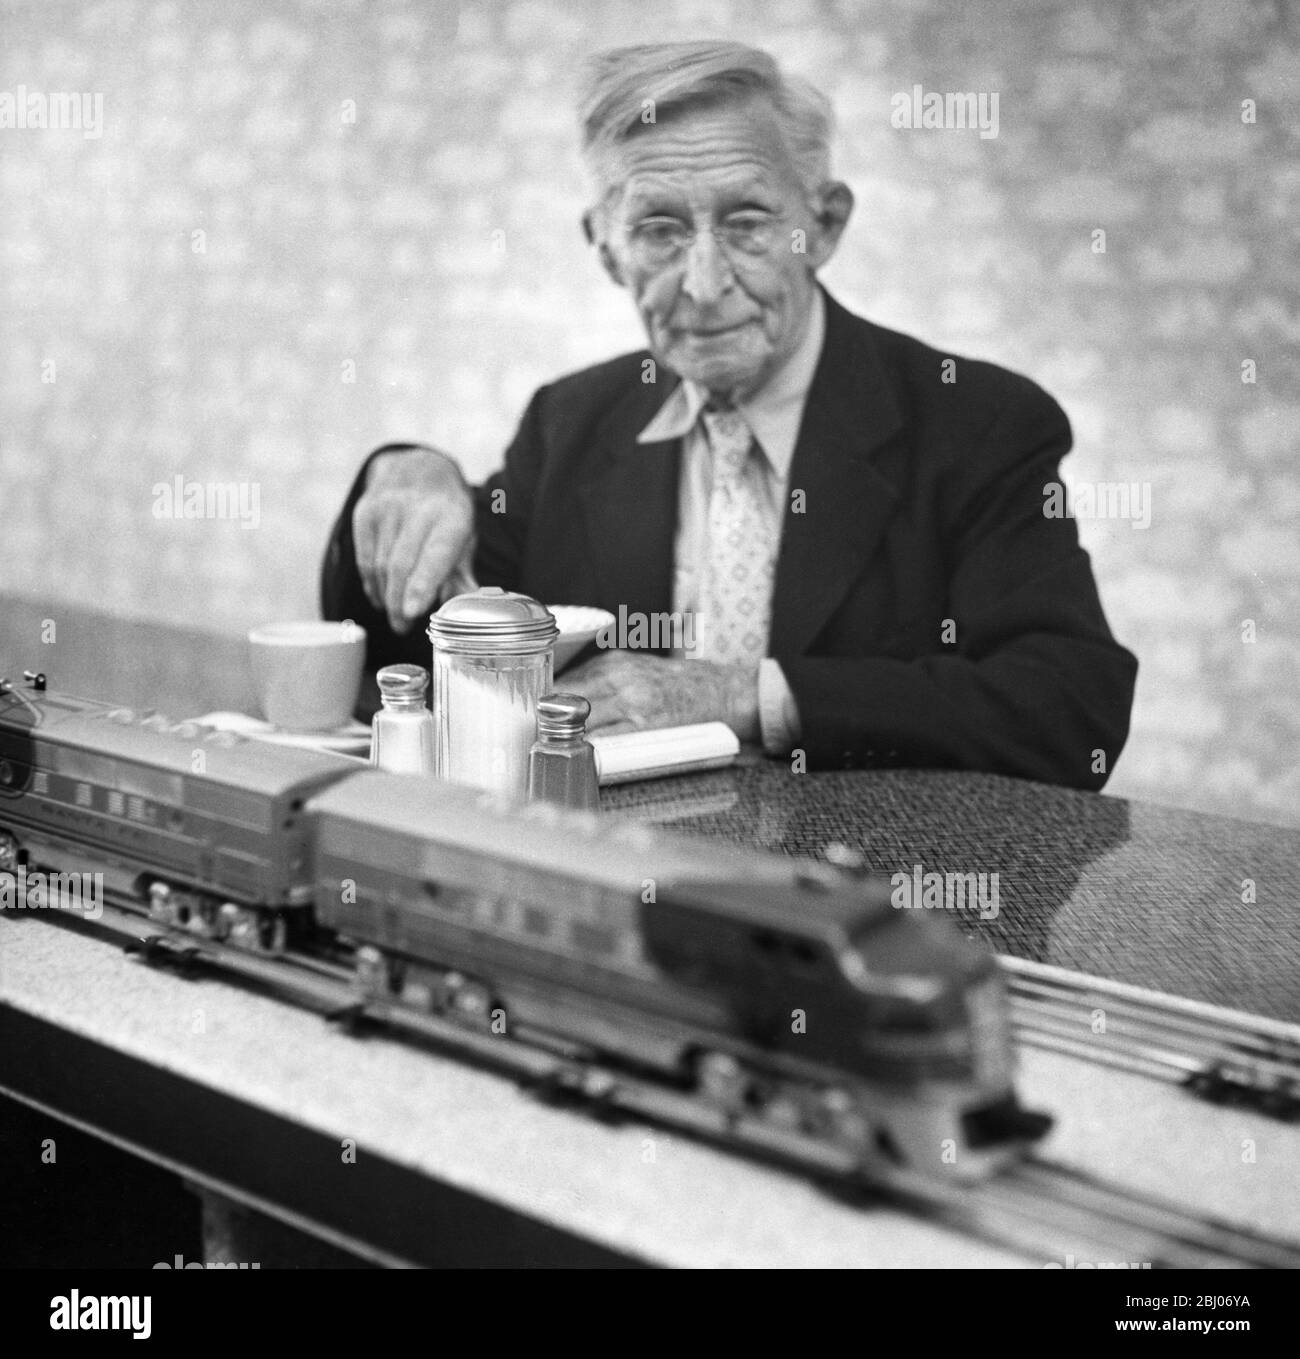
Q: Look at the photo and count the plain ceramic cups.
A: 1